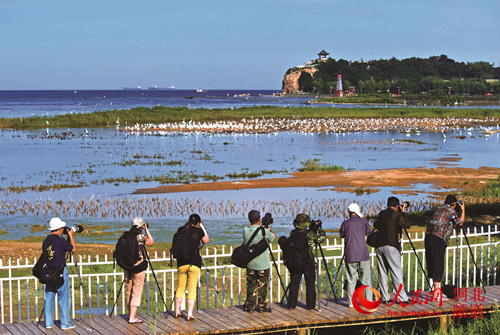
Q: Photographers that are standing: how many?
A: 8